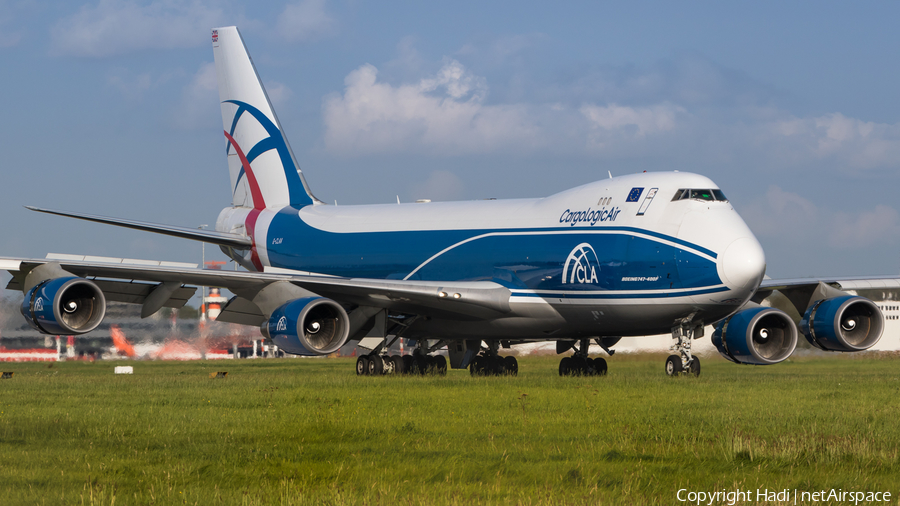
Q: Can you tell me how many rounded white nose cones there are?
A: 1